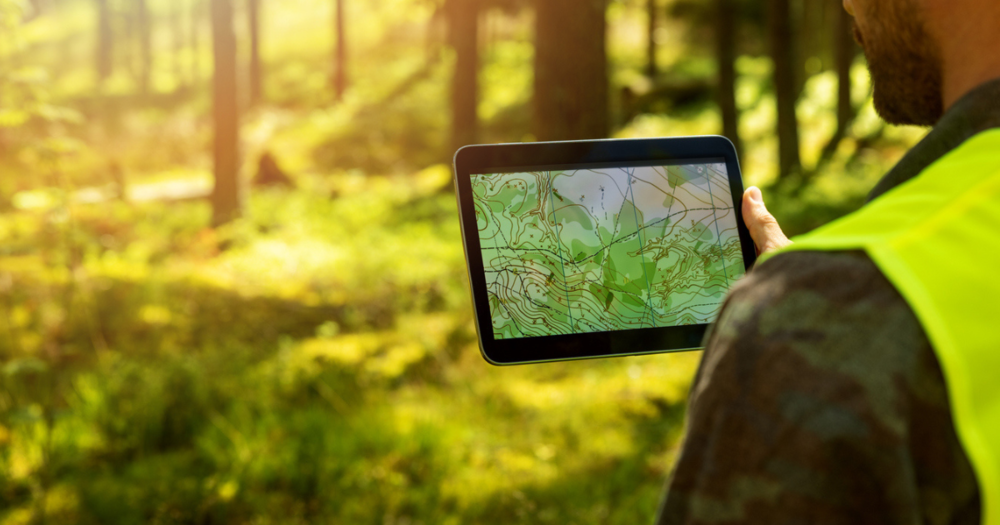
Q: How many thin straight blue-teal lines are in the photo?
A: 3